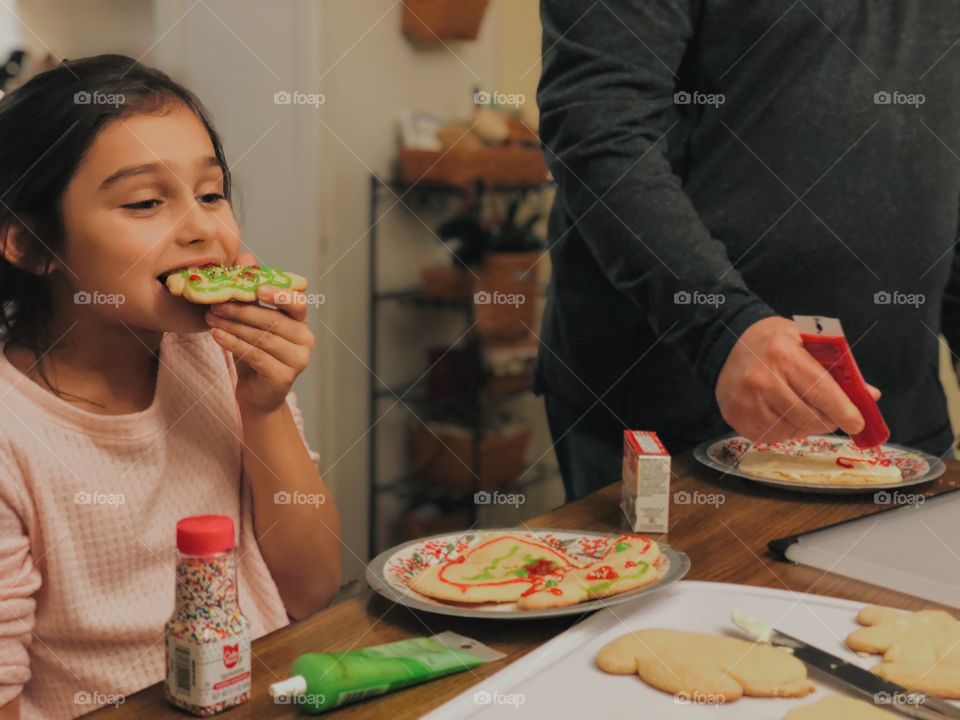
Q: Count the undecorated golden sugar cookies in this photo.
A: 3